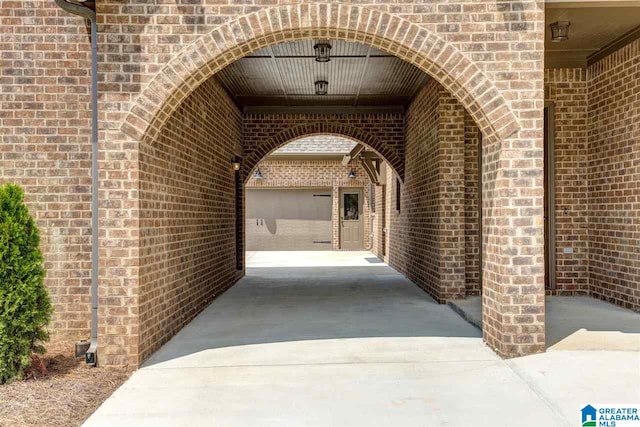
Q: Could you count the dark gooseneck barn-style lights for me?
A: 2